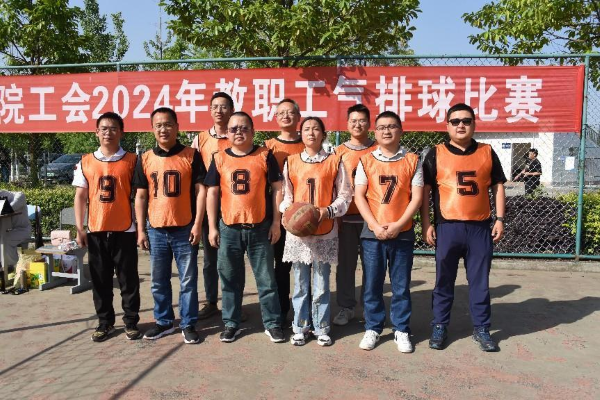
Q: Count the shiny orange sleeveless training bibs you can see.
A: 9